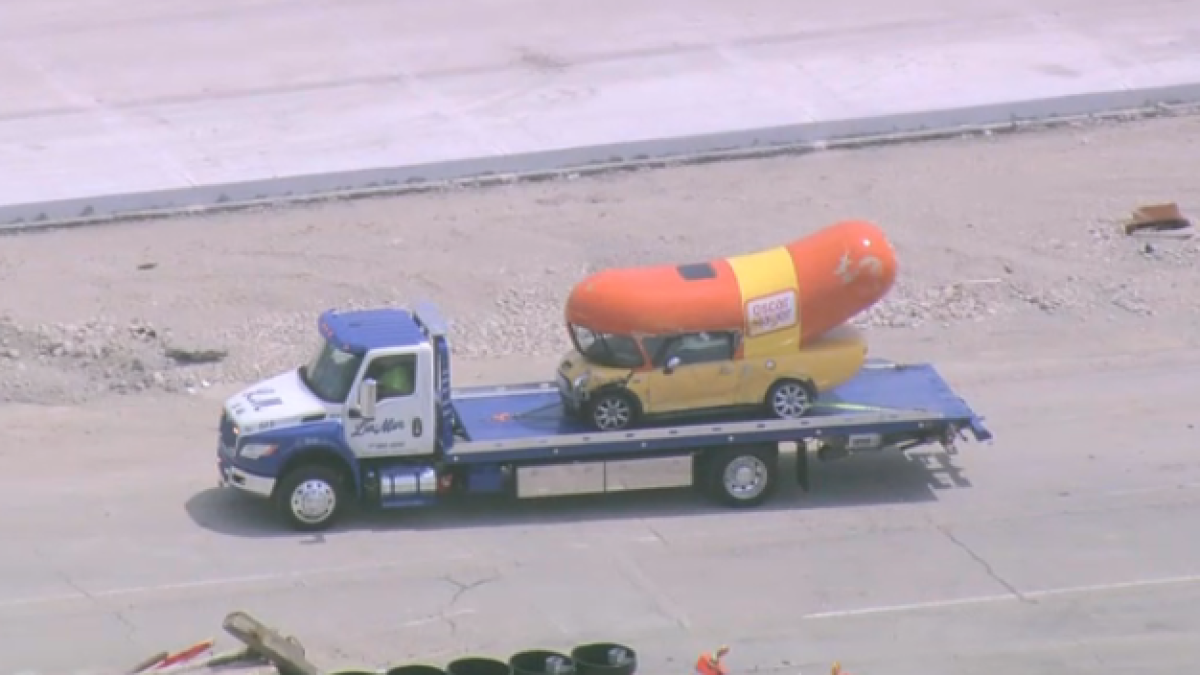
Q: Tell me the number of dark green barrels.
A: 5